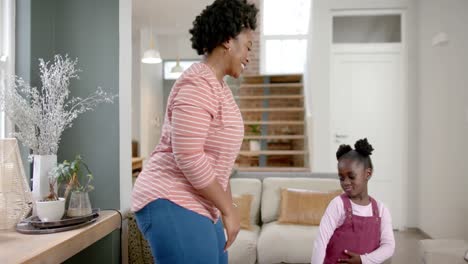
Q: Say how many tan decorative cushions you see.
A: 2